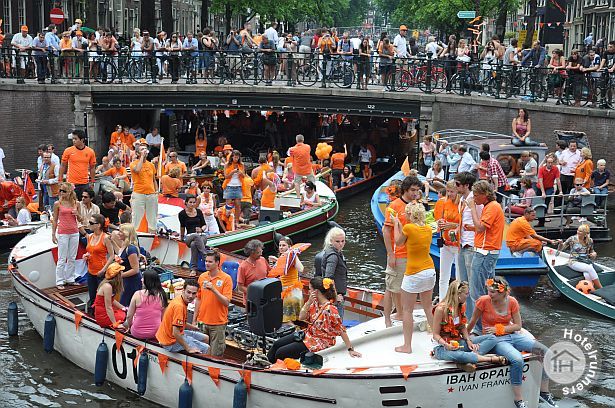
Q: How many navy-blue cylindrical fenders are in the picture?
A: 6